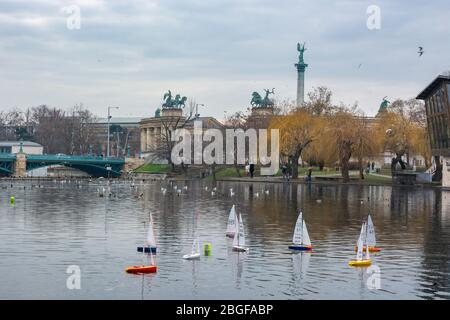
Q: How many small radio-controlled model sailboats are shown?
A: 8